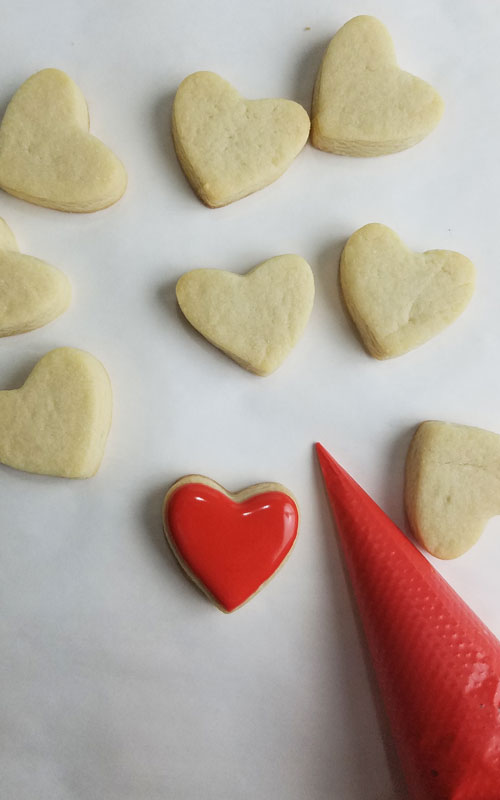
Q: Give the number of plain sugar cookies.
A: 8